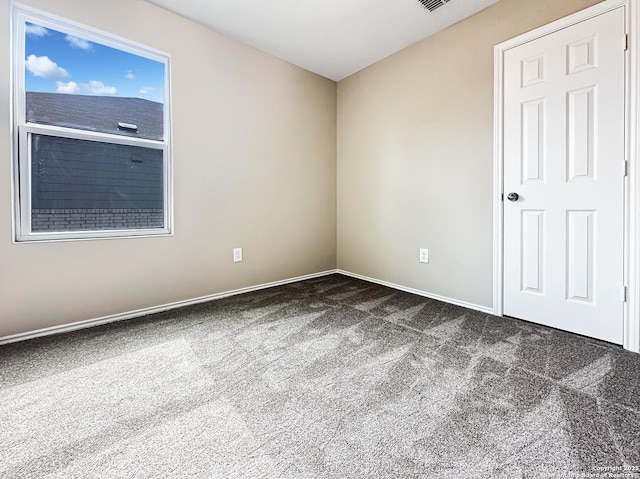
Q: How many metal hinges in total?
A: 3